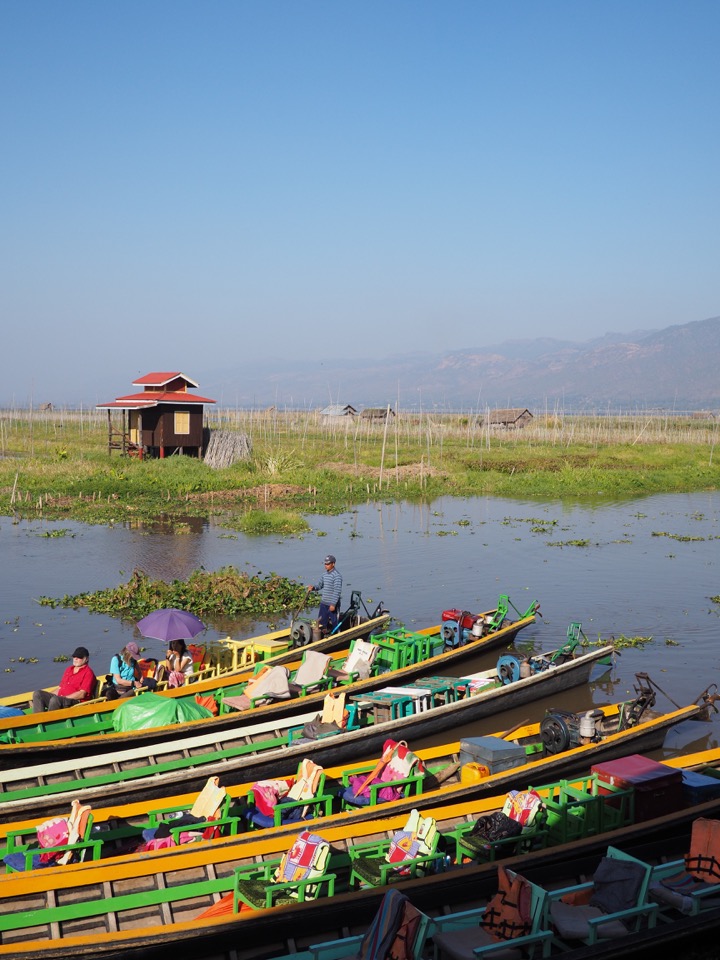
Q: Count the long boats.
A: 6